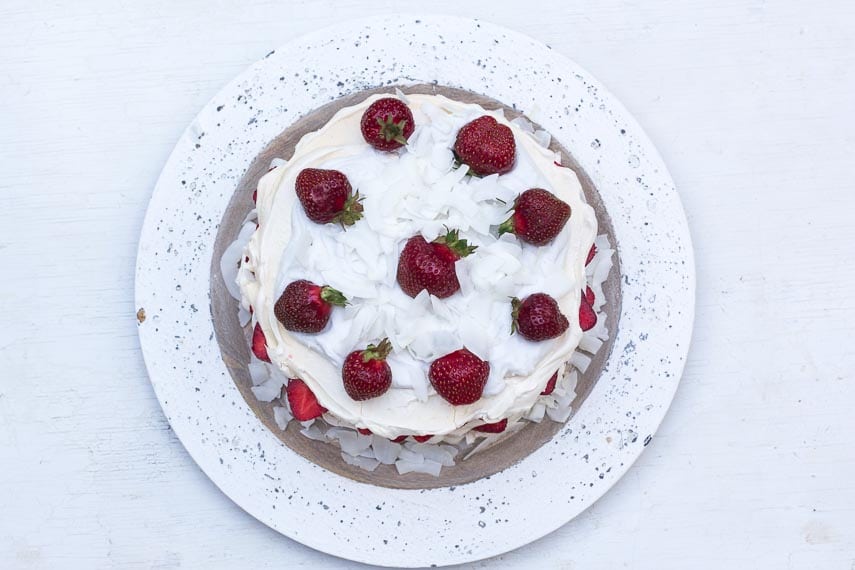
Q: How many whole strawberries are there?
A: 9